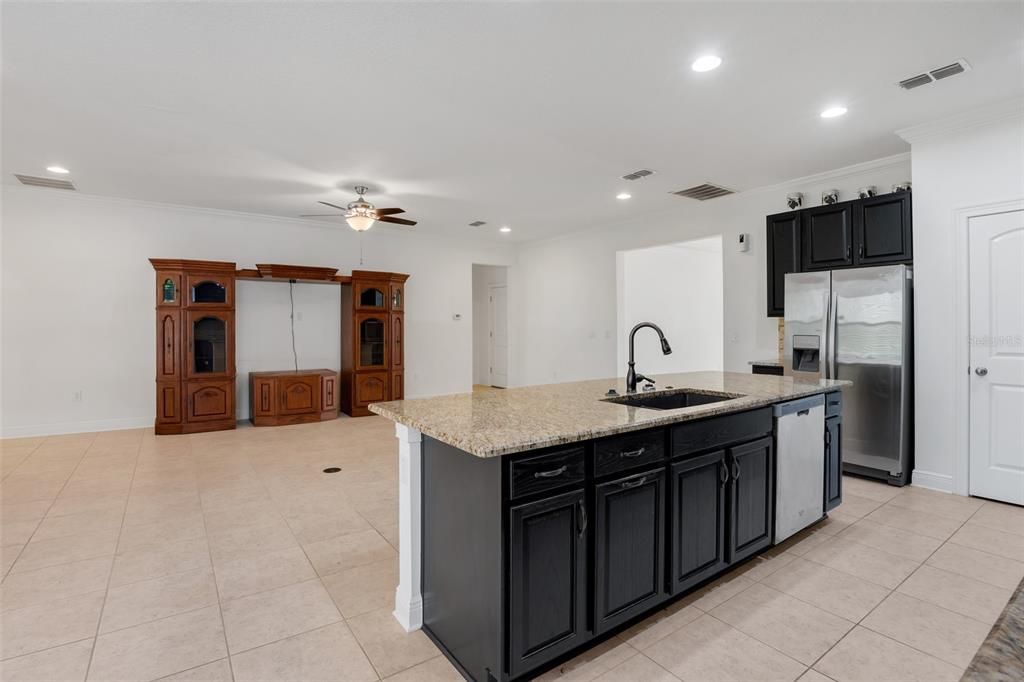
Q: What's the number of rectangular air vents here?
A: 5